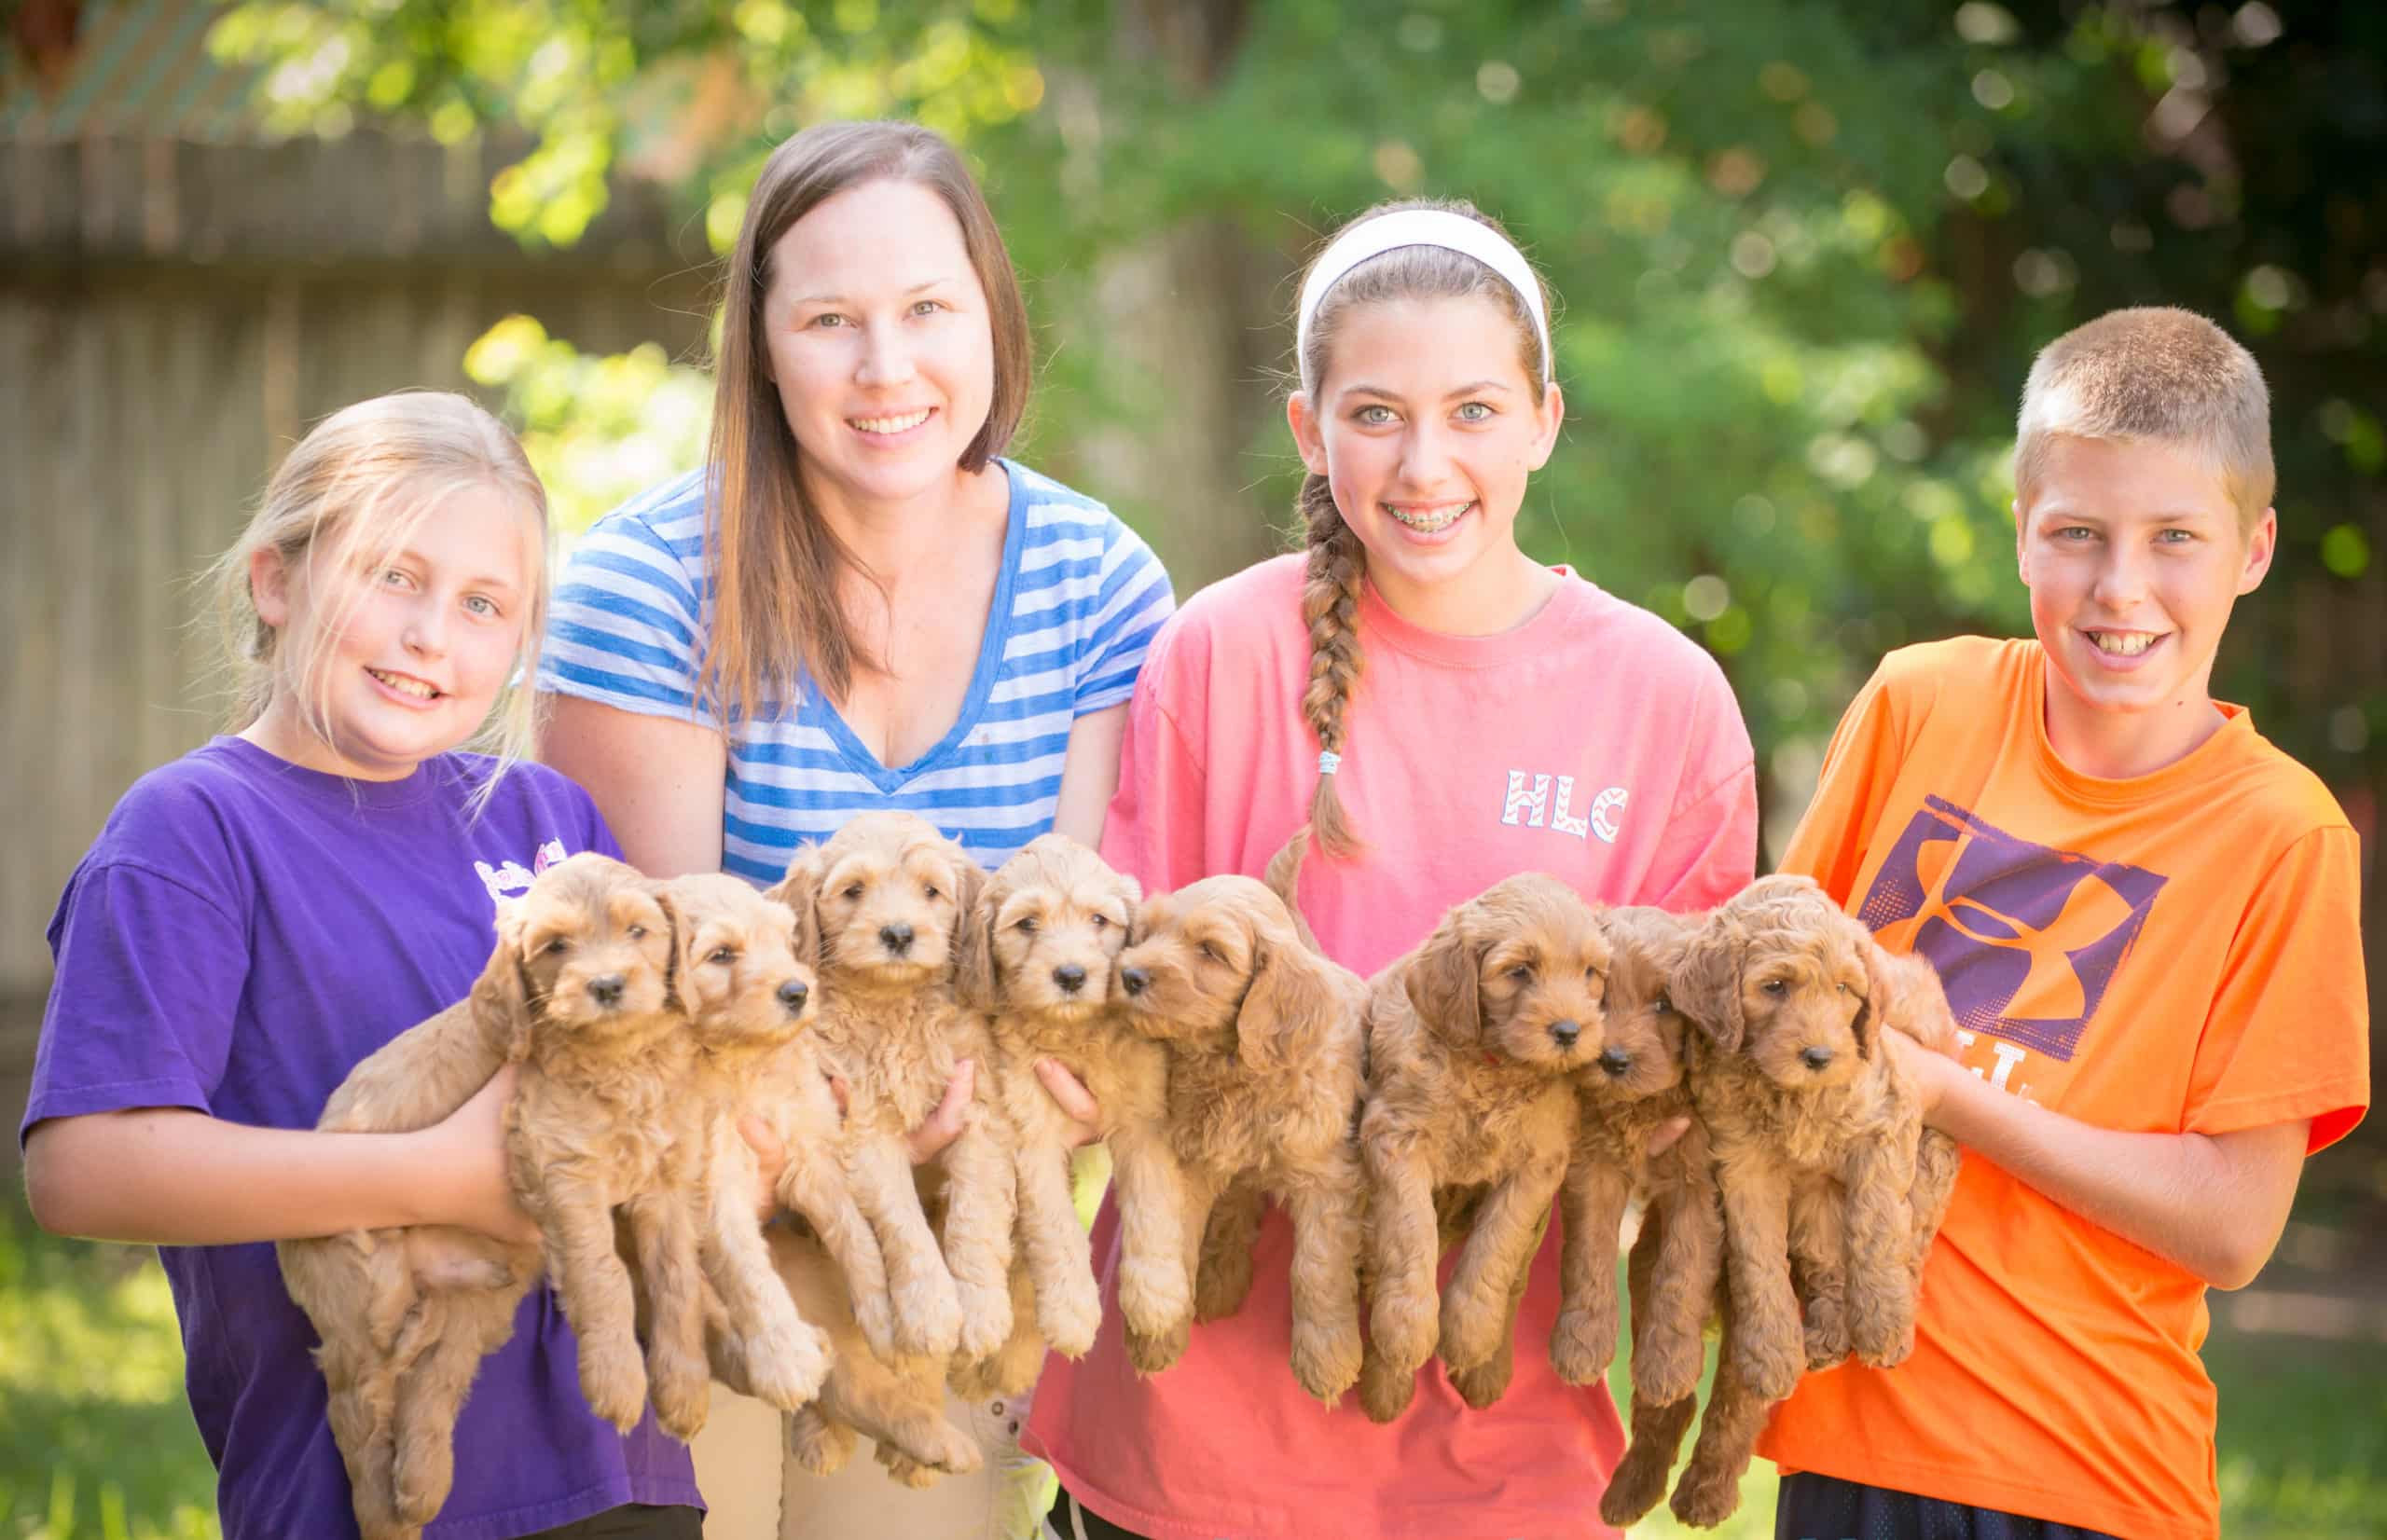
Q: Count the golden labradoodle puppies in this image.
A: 8